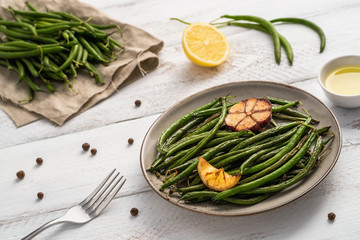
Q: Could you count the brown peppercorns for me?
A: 9